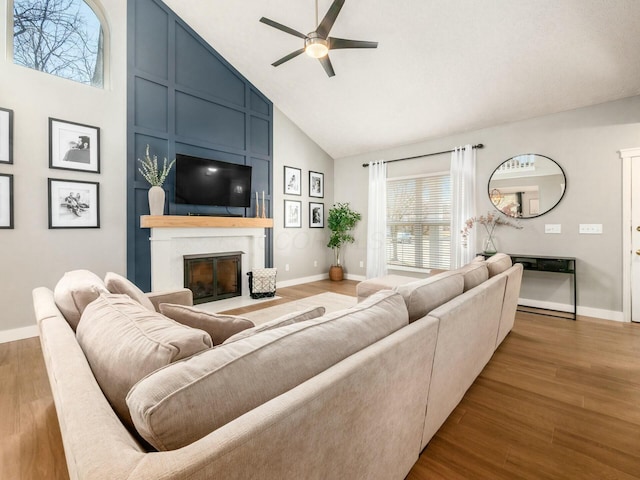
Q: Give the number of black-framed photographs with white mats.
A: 8